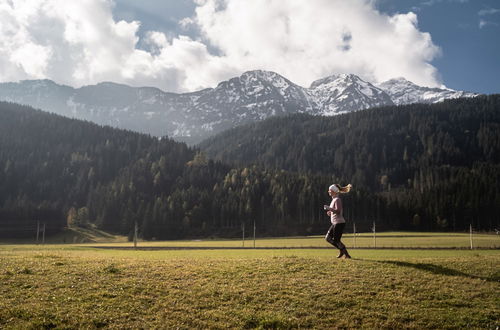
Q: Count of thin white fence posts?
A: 8